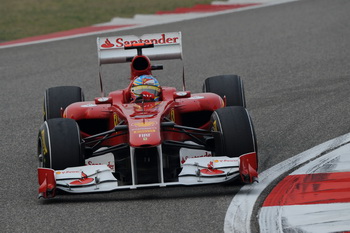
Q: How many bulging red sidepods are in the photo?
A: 2